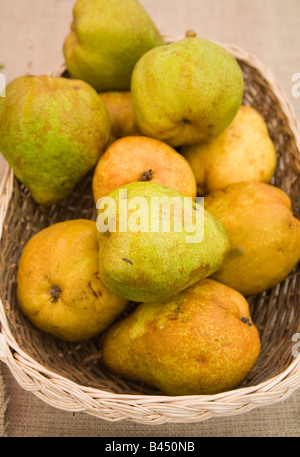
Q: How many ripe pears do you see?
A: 6